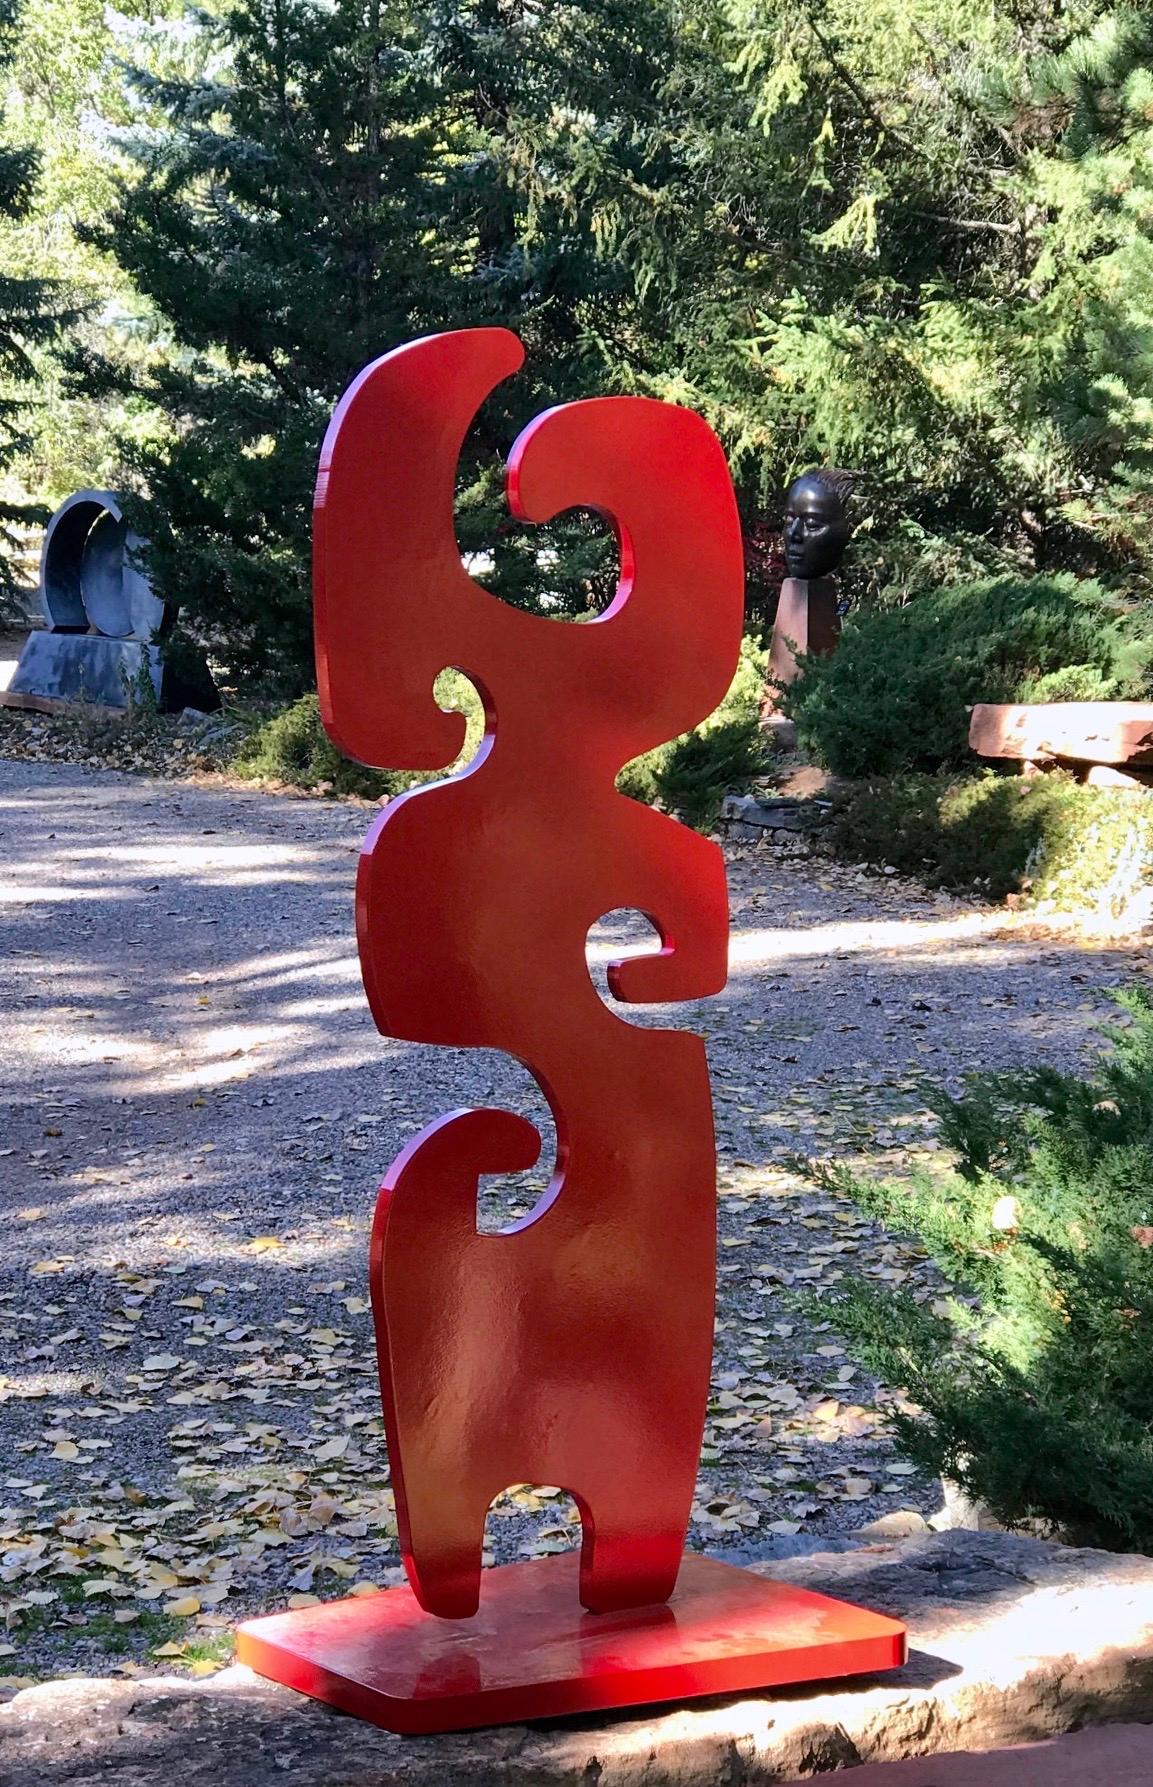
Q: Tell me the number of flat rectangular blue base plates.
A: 0